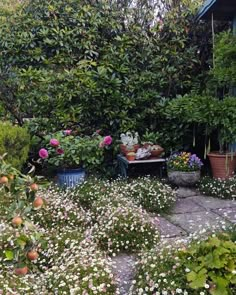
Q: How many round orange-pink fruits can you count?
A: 7